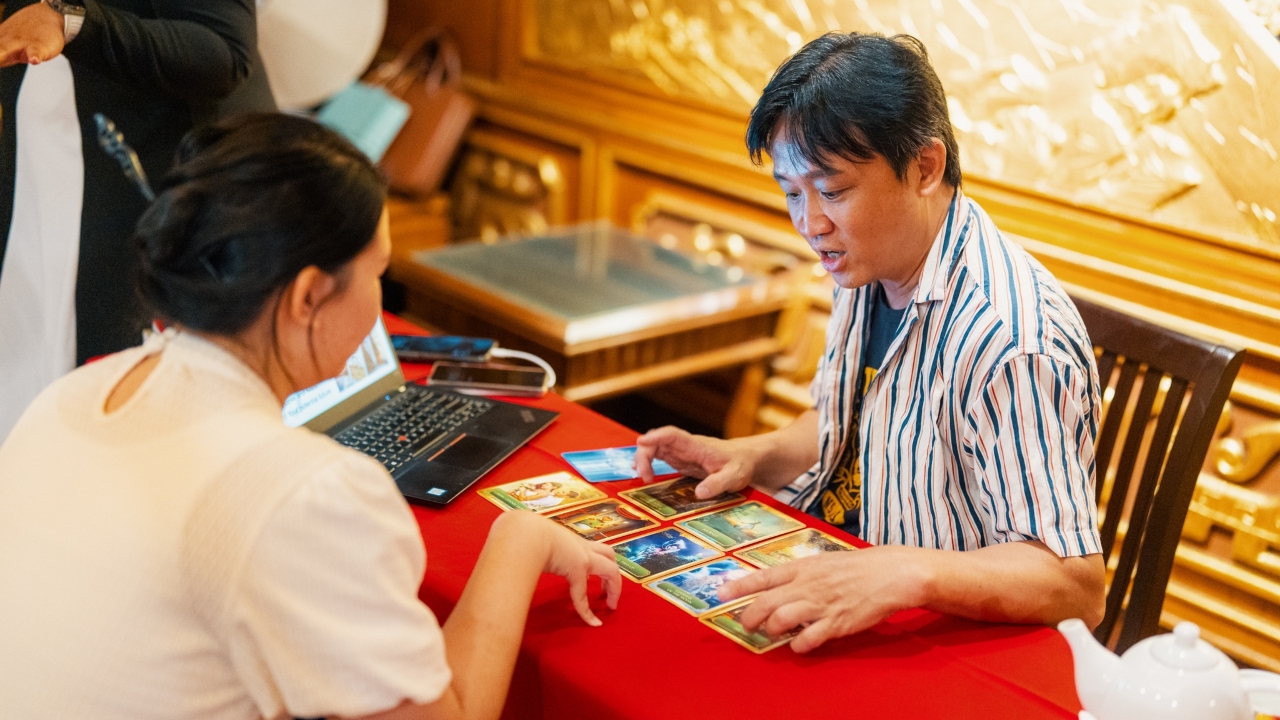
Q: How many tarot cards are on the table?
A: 9